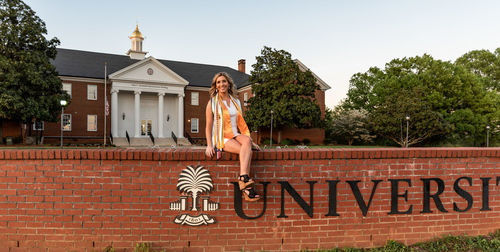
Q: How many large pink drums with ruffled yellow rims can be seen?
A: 0